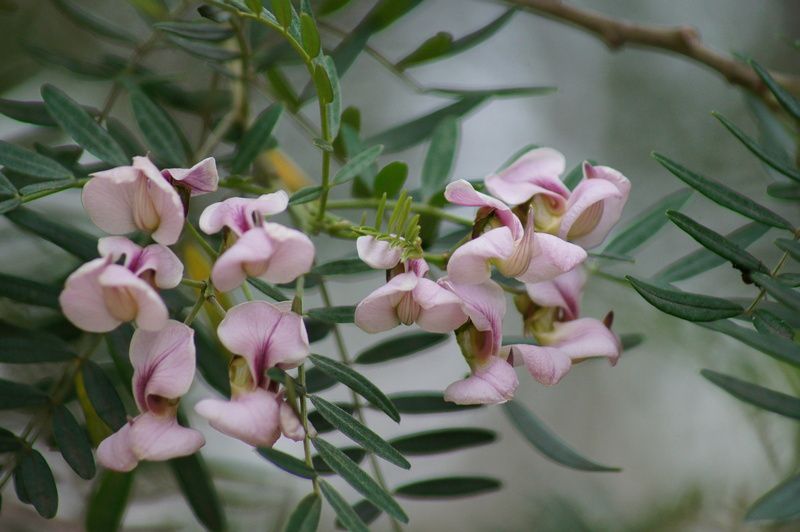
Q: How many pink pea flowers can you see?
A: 10